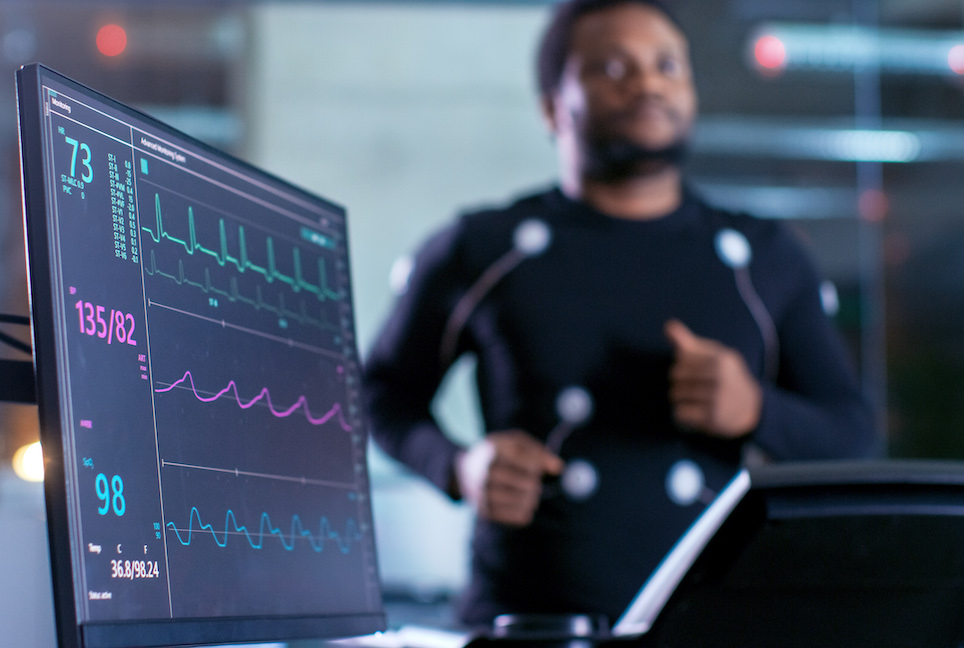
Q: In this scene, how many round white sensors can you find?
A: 7